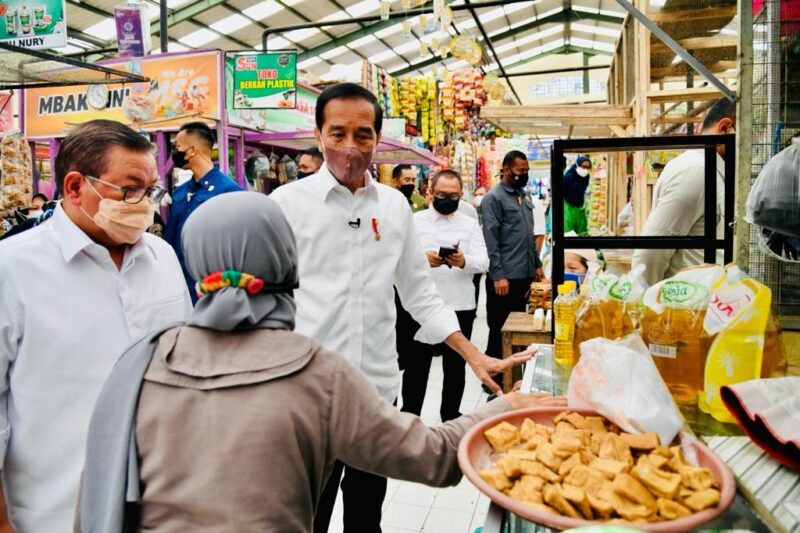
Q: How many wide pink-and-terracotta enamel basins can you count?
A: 1